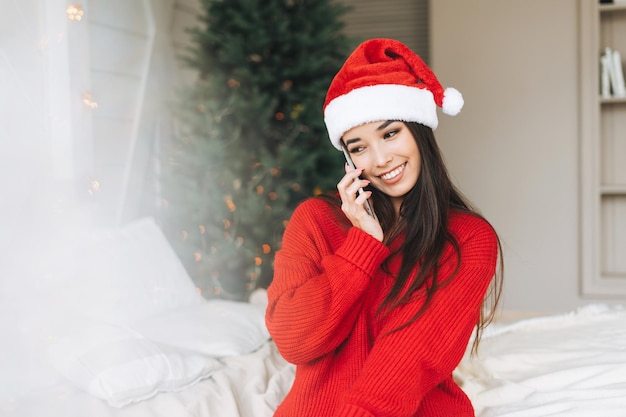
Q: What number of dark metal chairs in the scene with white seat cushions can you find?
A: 0